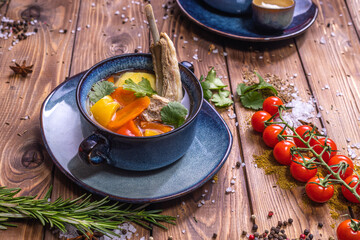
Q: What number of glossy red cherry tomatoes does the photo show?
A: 11